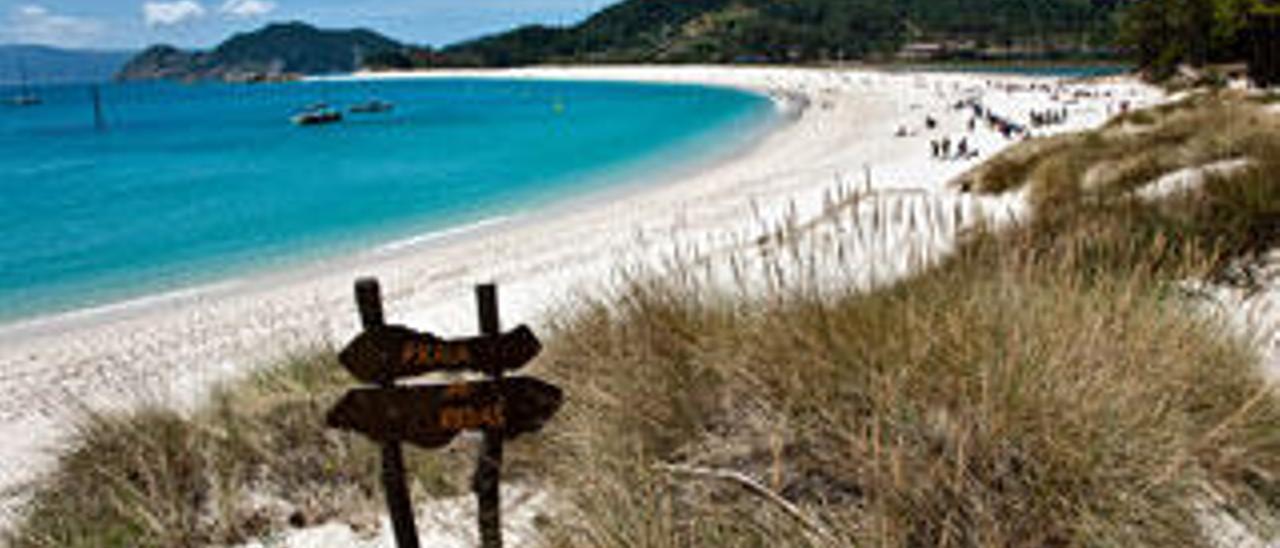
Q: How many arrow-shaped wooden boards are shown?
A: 2